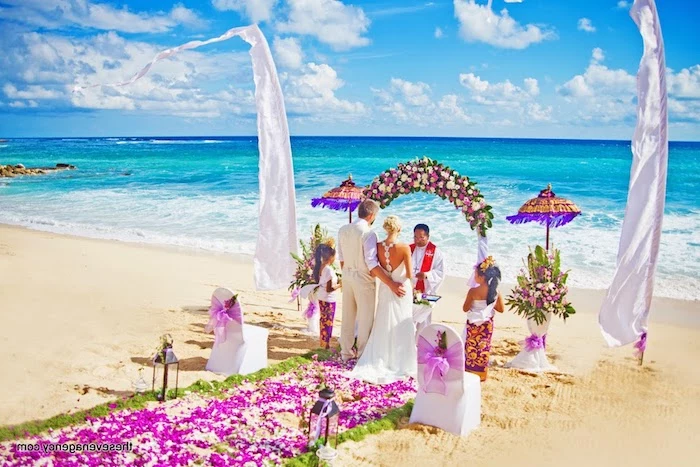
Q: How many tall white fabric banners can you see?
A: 2